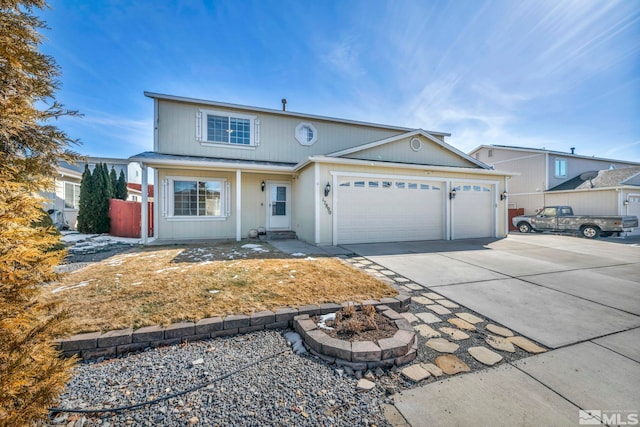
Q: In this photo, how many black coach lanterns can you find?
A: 4